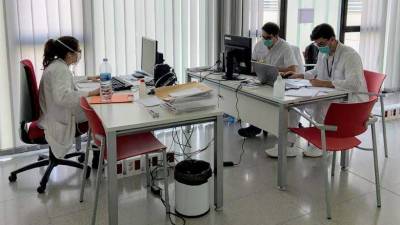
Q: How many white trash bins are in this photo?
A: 1